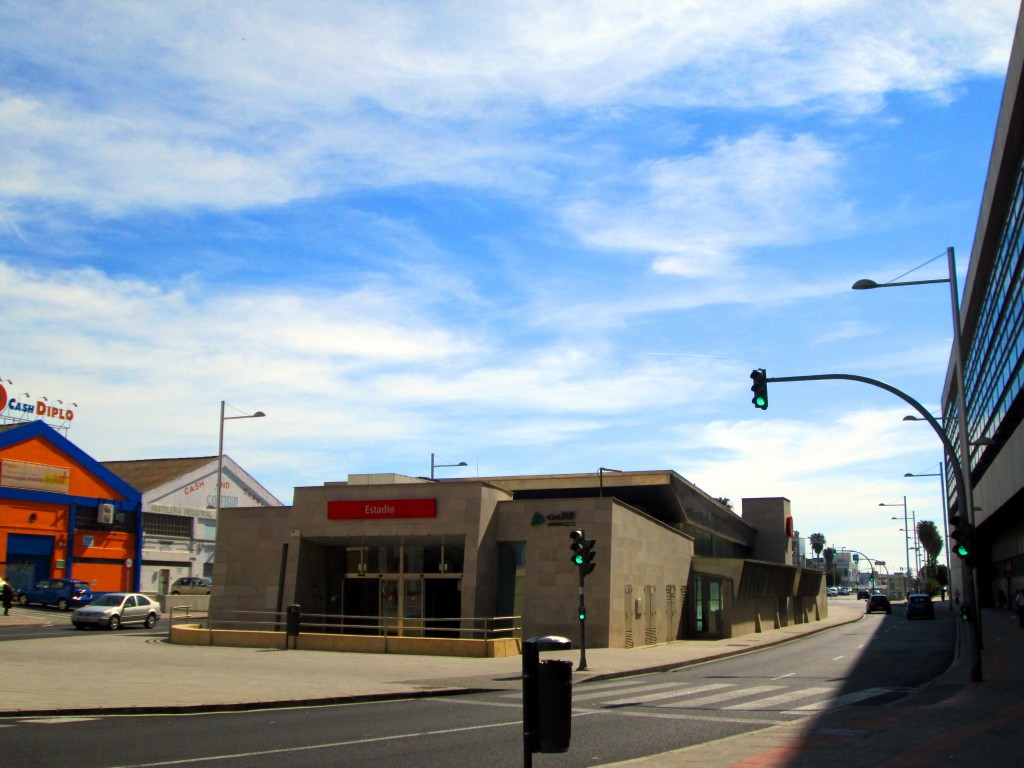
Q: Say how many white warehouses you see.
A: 1